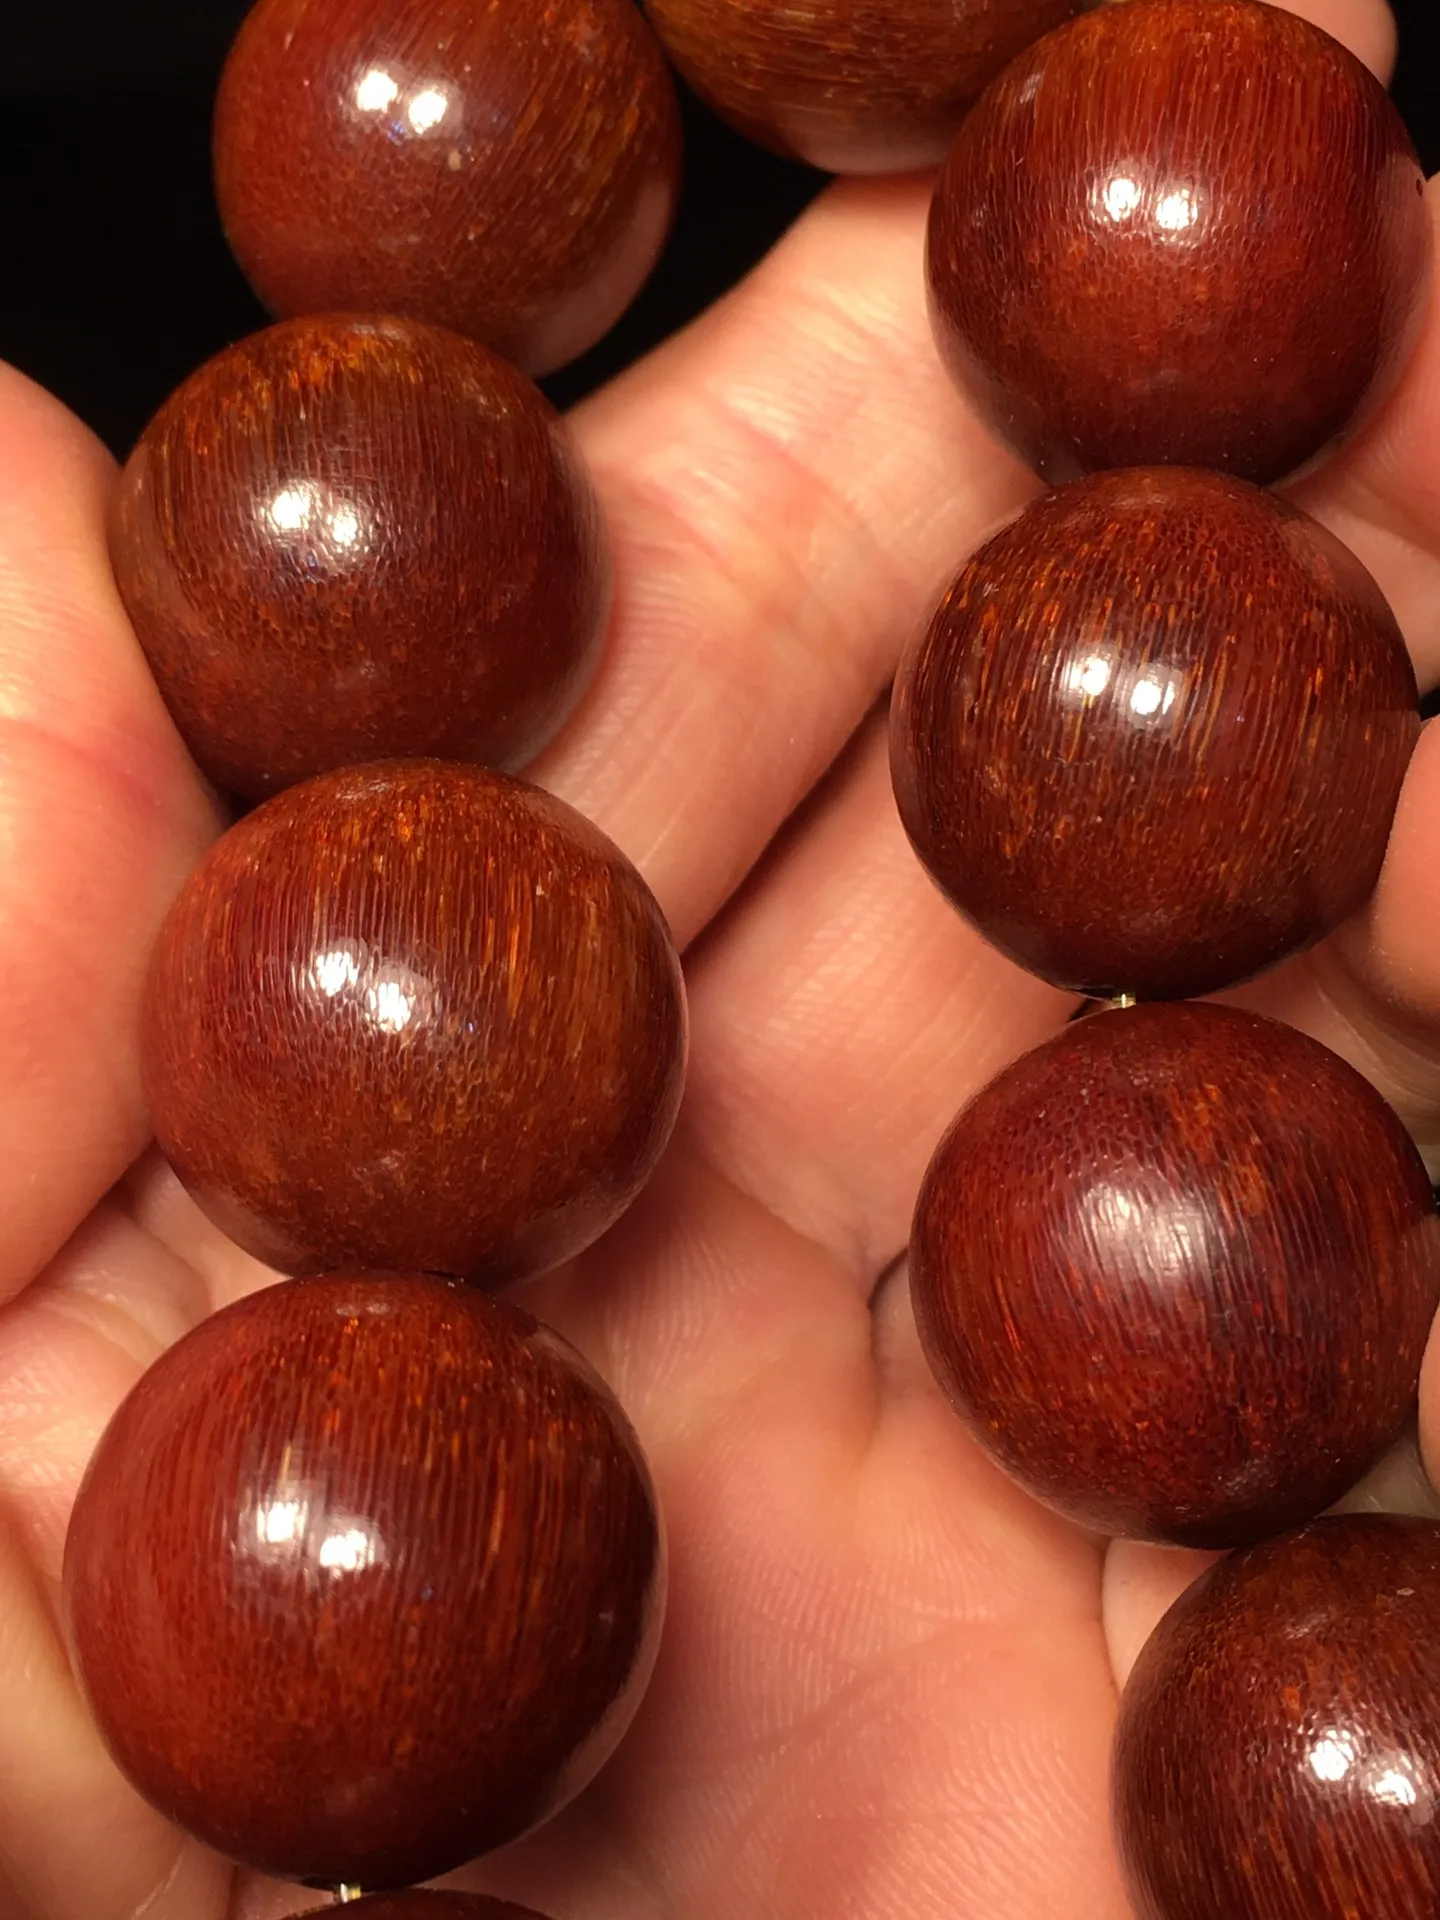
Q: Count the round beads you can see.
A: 10